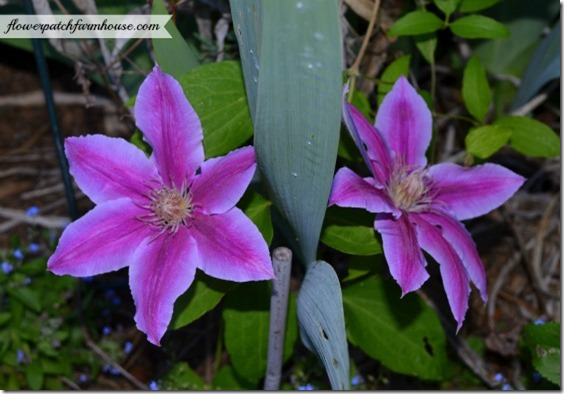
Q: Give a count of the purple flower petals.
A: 13